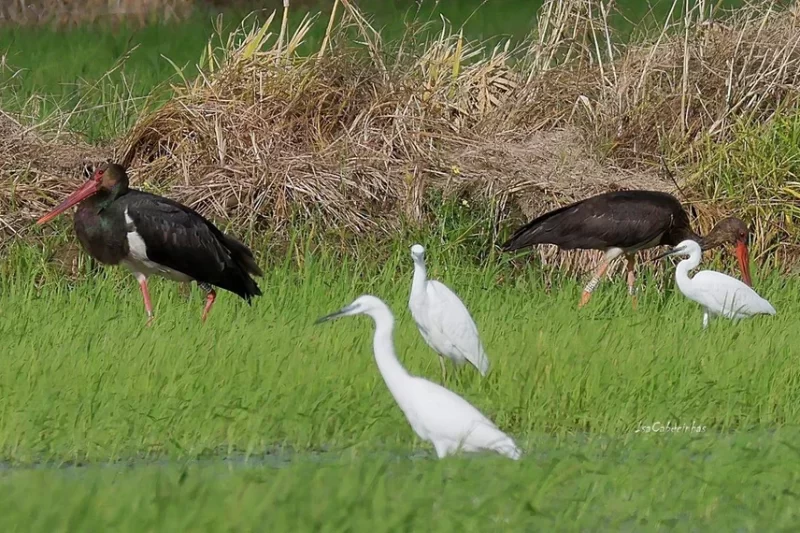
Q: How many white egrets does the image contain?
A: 3